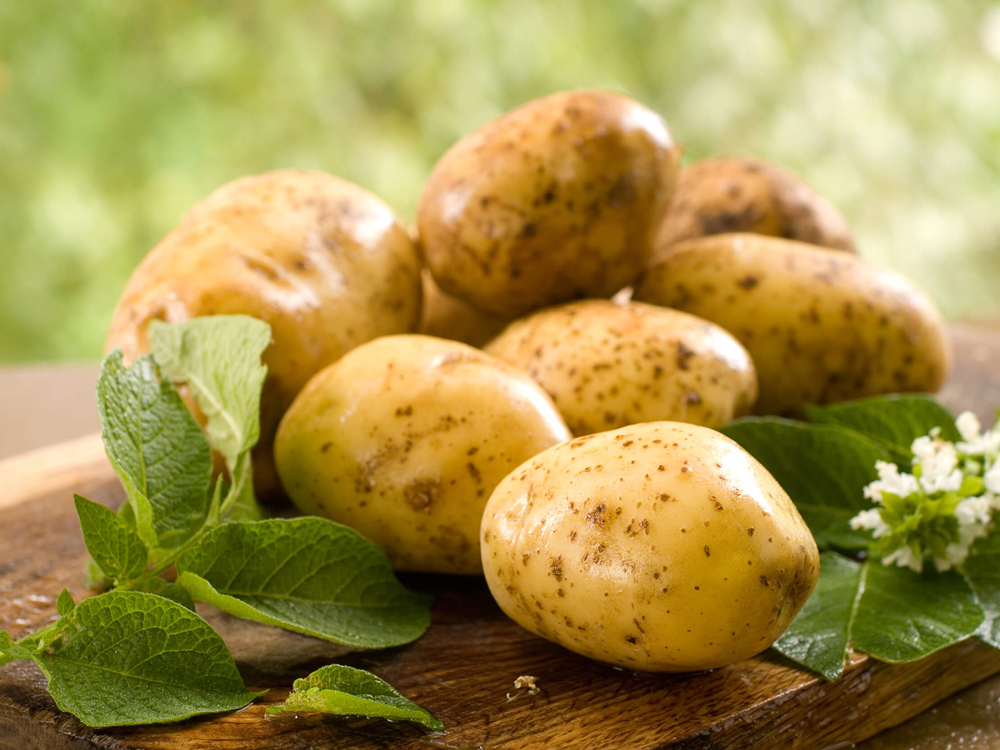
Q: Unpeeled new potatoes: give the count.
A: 8